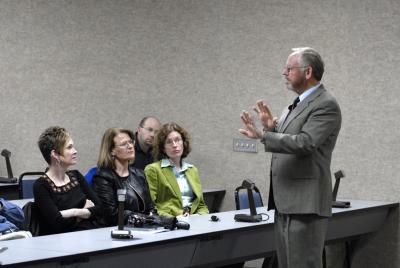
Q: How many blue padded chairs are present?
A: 2